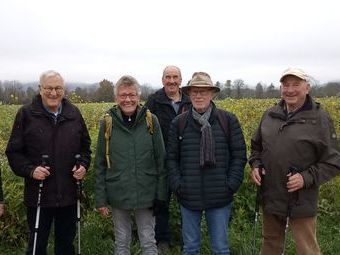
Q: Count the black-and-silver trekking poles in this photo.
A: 4